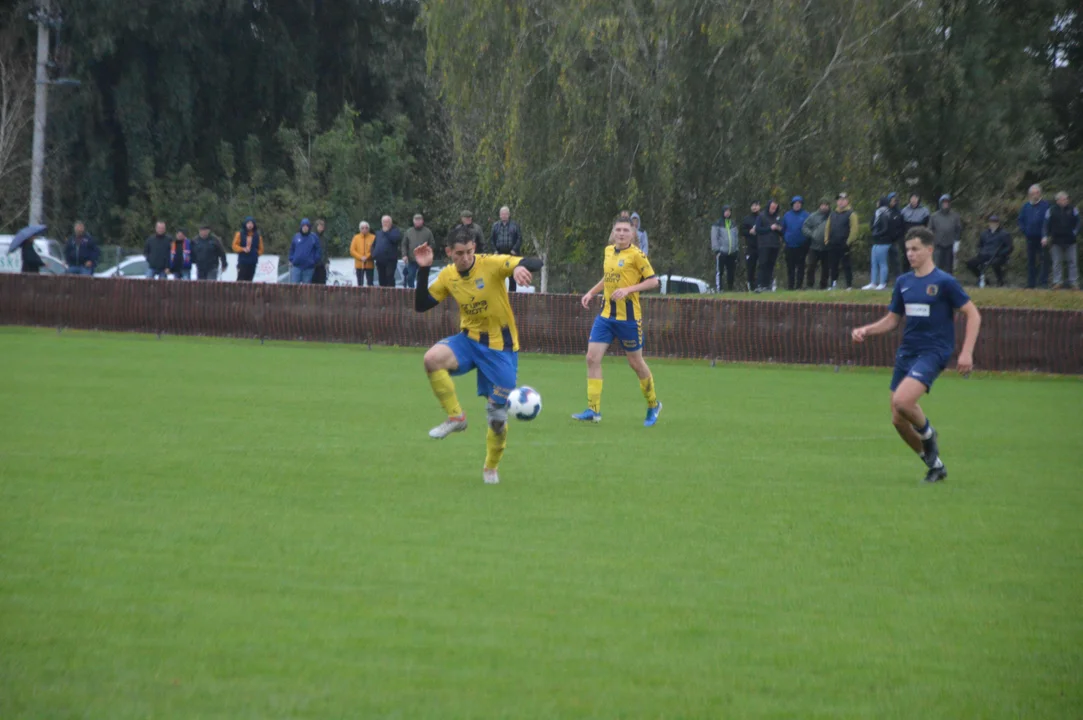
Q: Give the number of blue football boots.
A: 2